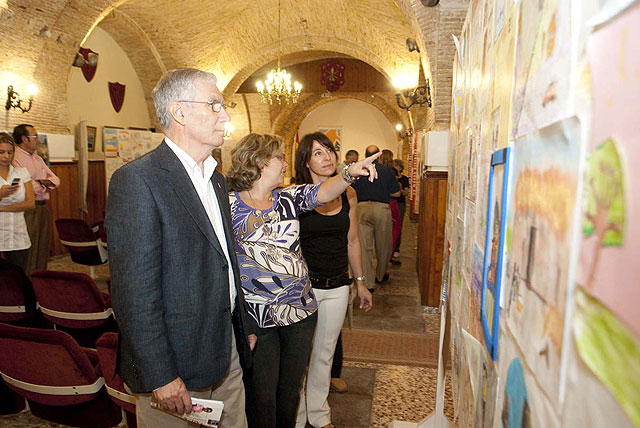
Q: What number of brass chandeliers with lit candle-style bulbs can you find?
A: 1